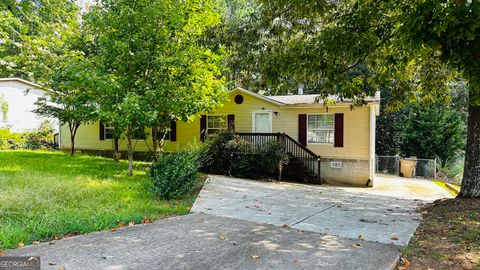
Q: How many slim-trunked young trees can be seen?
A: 4